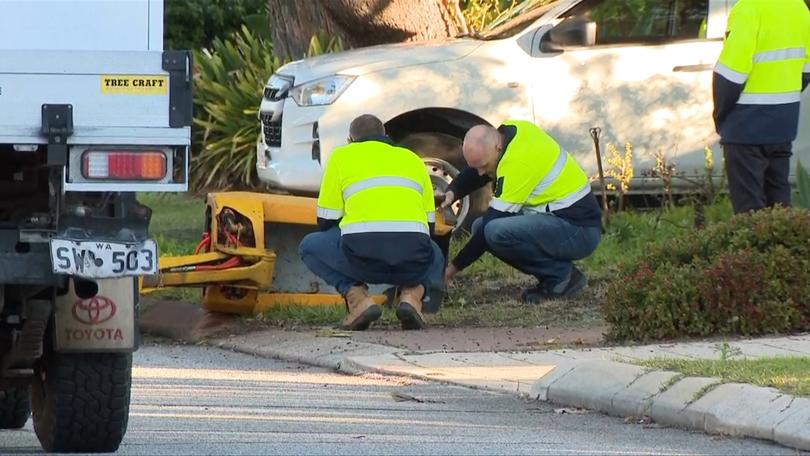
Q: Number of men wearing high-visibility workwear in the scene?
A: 3